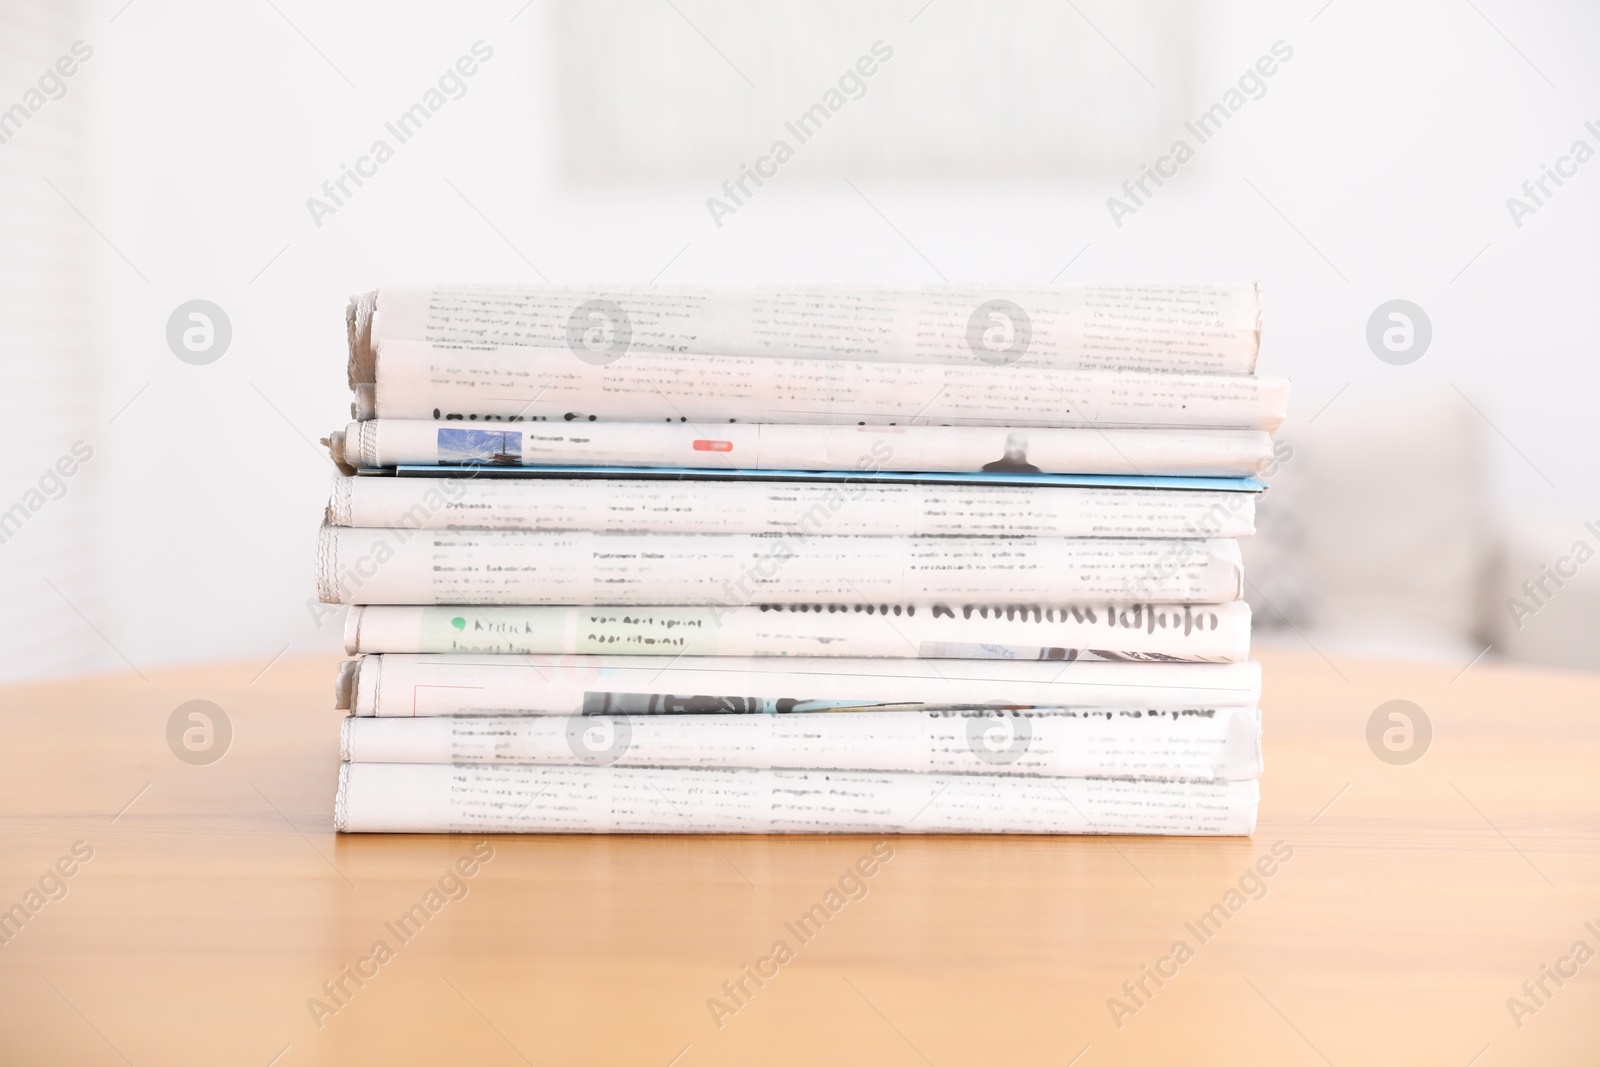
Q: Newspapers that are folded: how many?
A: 9